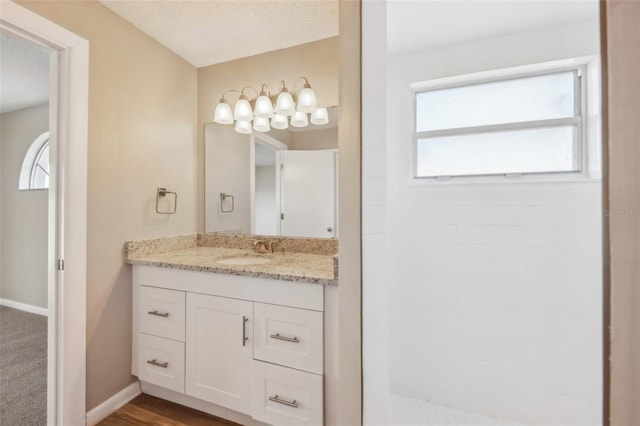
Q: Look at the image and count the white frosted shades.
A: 5